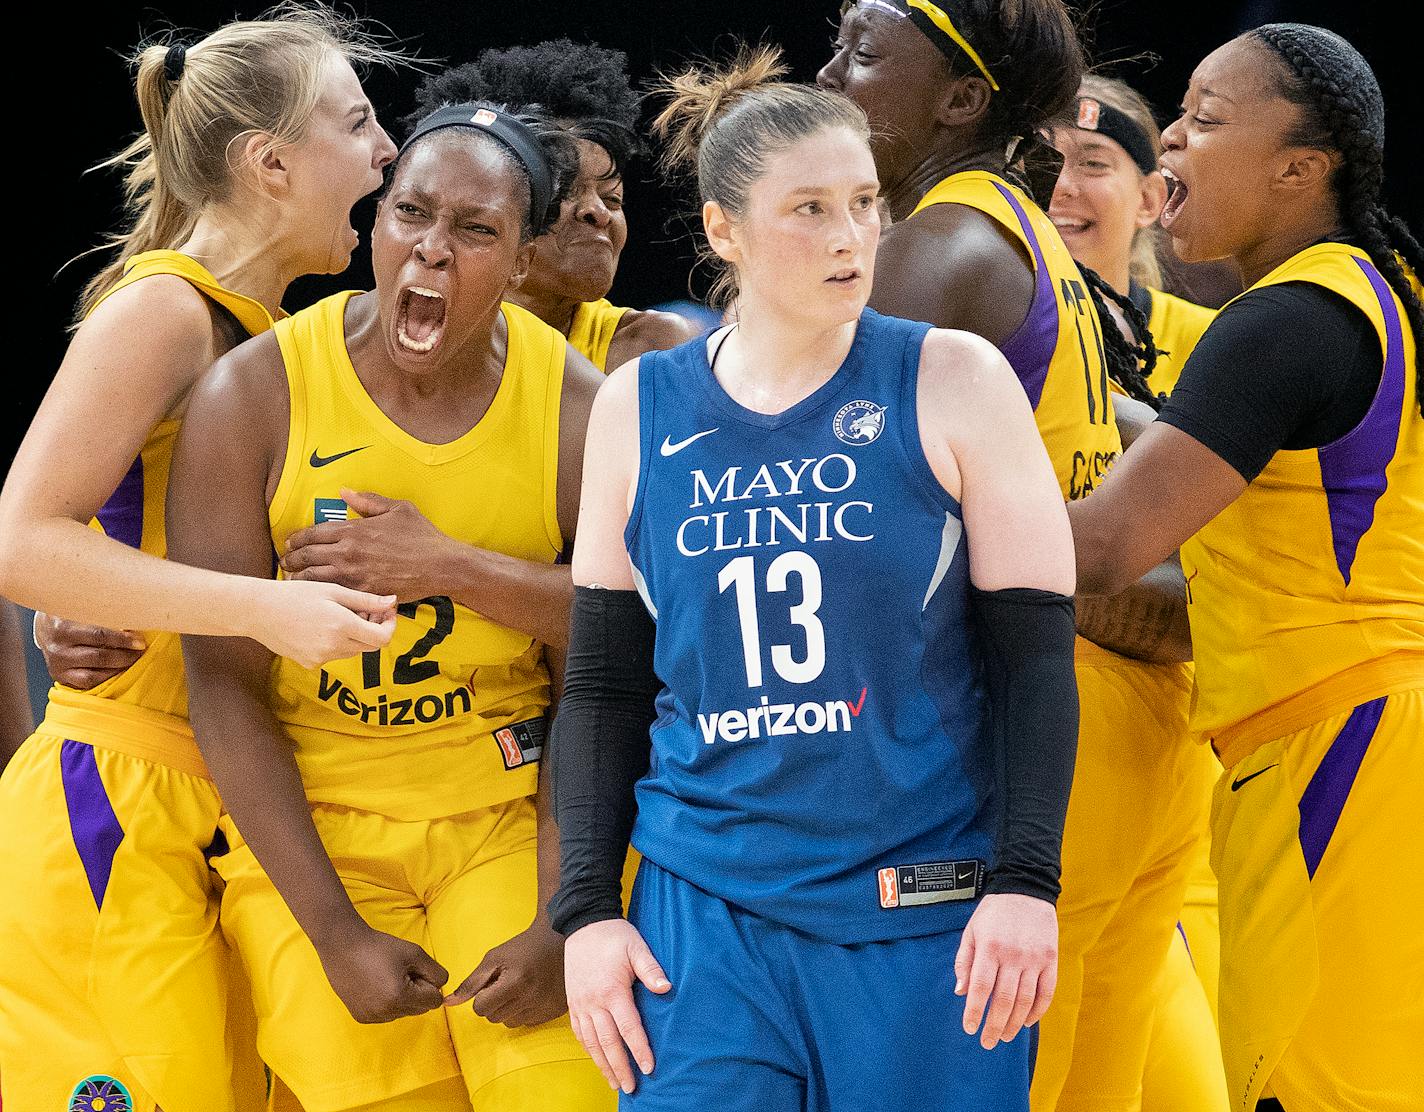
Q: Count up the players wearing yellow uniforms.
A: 6